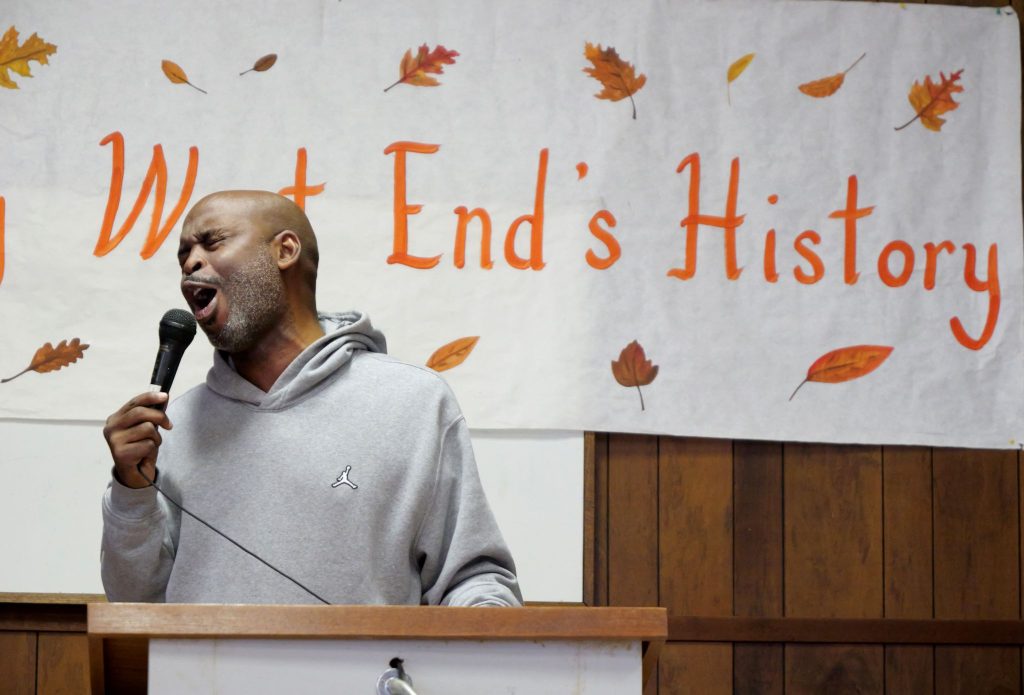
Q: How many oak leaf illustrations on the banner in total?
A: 5